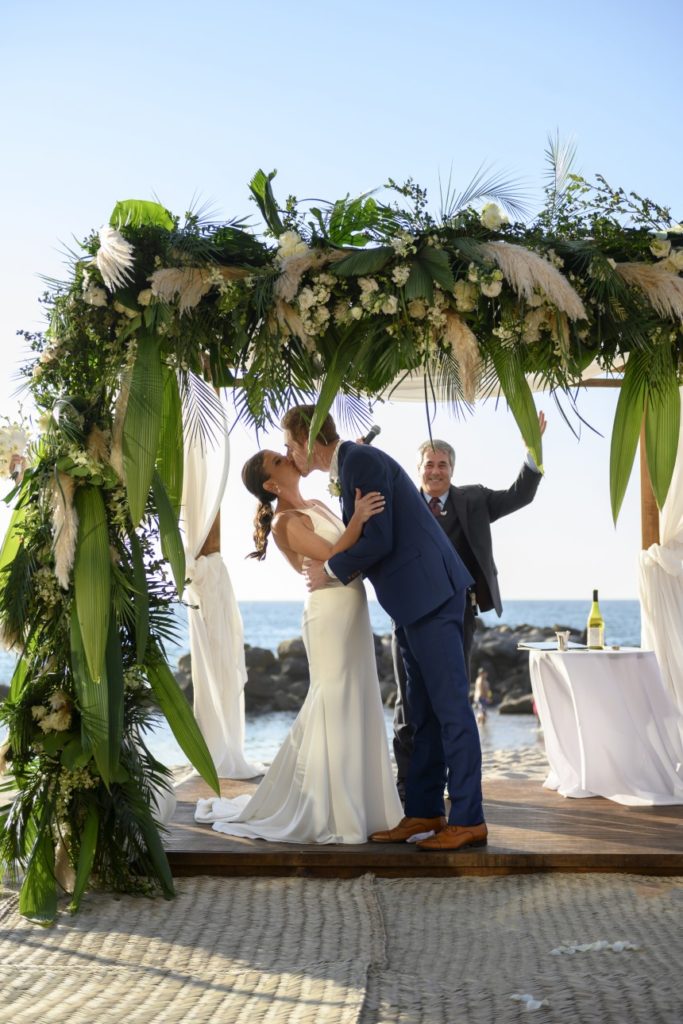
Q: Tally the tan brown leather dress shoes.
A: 2